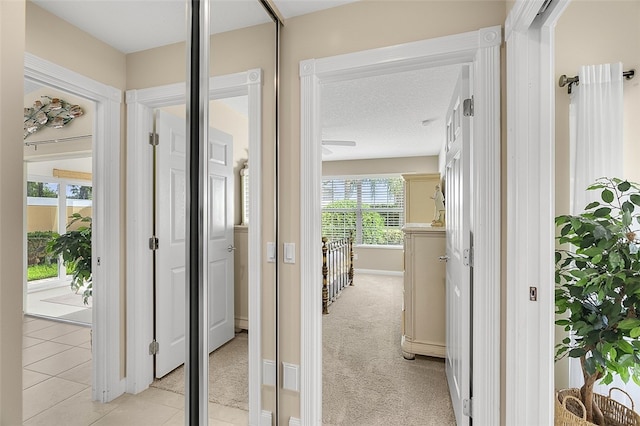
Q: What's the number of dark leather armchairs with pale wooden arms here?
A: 0